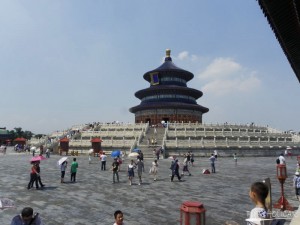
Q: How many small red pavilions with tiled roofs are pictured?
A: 3